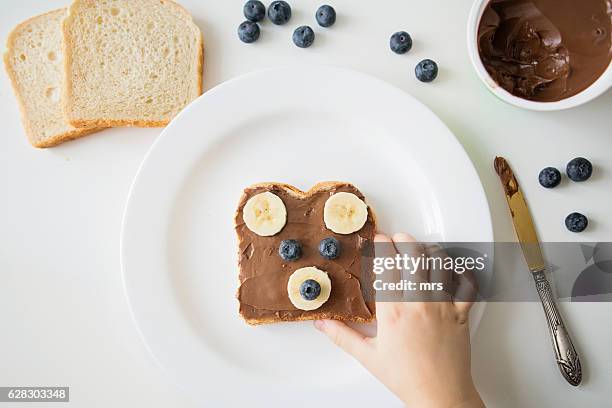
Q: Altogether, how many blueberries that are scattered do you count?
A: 10